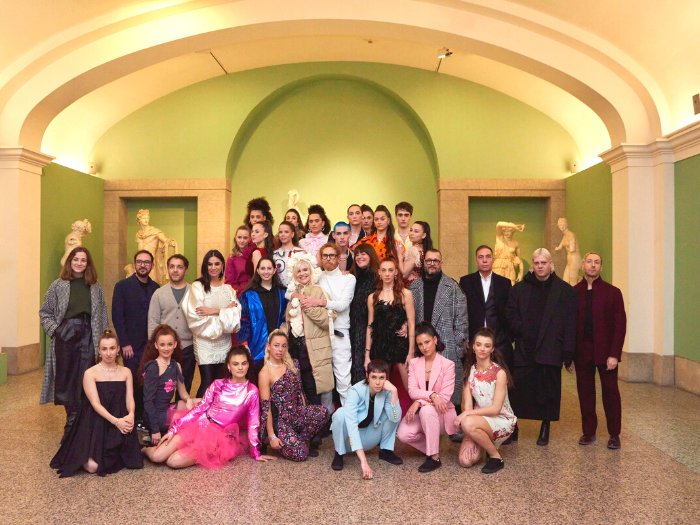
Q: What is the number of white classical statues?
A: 5